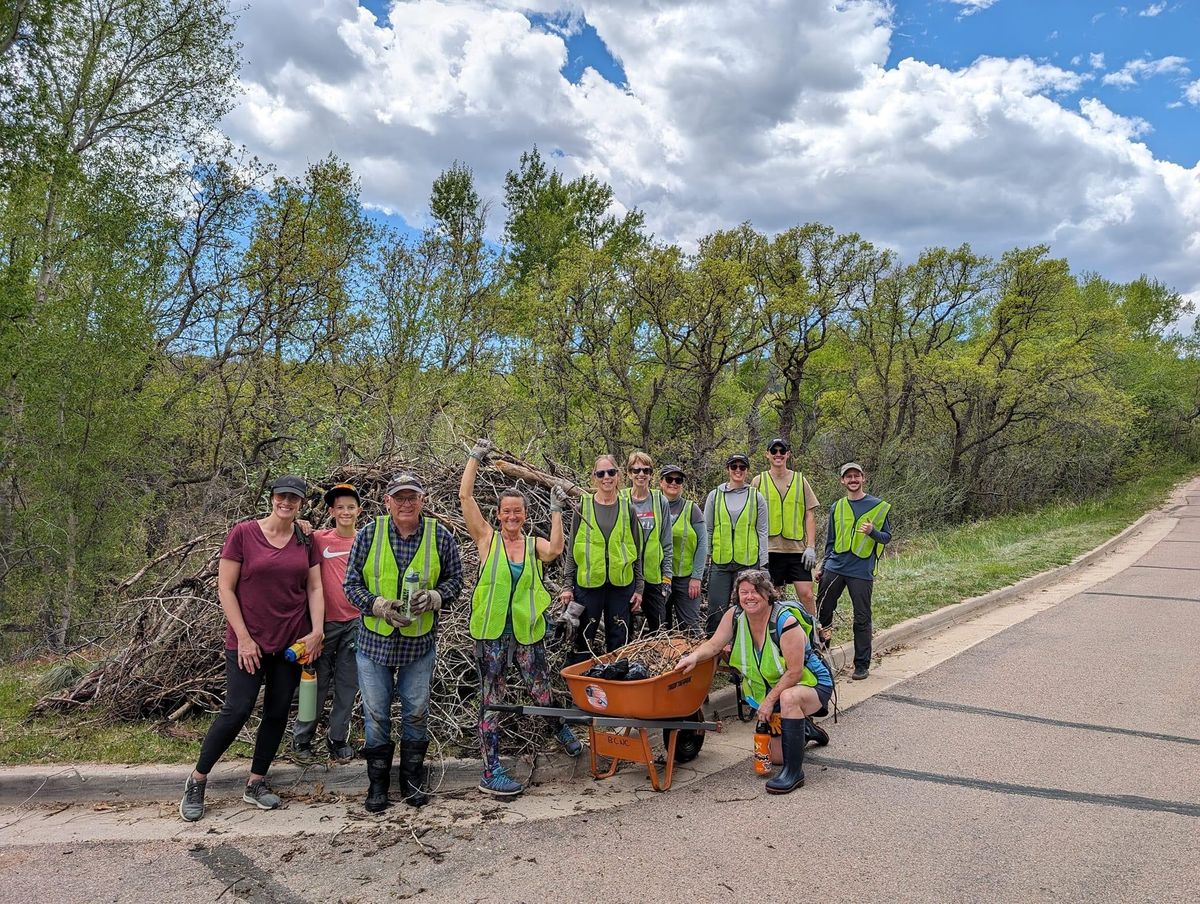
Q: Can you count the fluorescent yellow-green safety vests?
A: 9